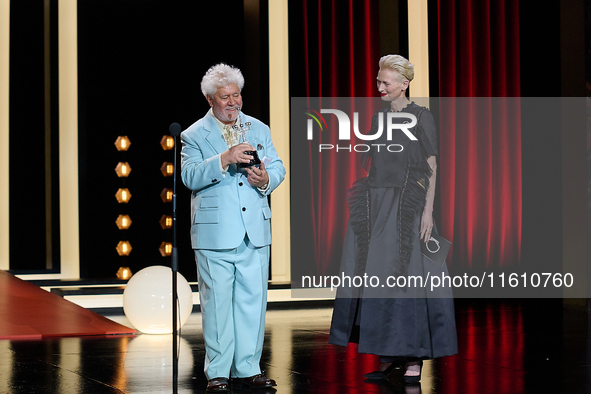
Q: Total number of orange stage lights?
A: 11